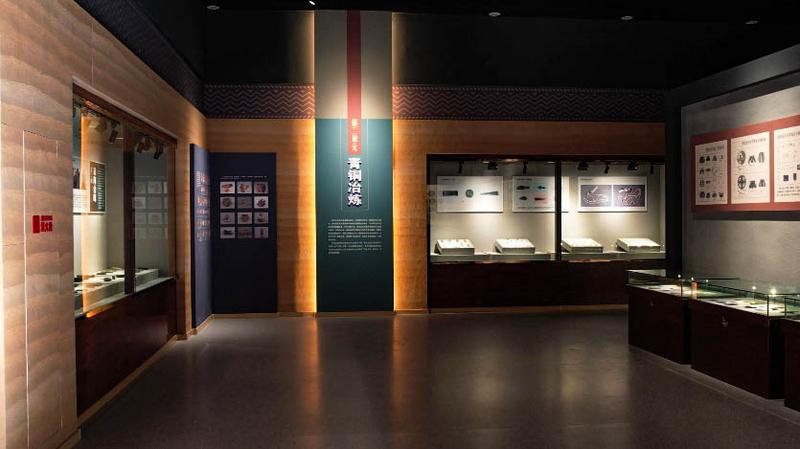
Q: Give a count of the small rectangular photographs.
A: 12